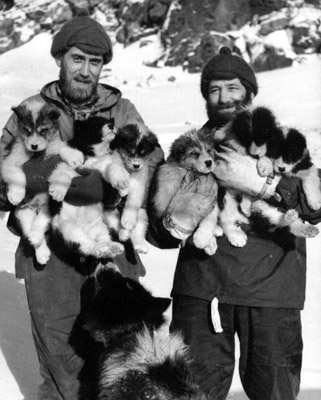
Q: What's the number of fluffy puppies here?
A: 6